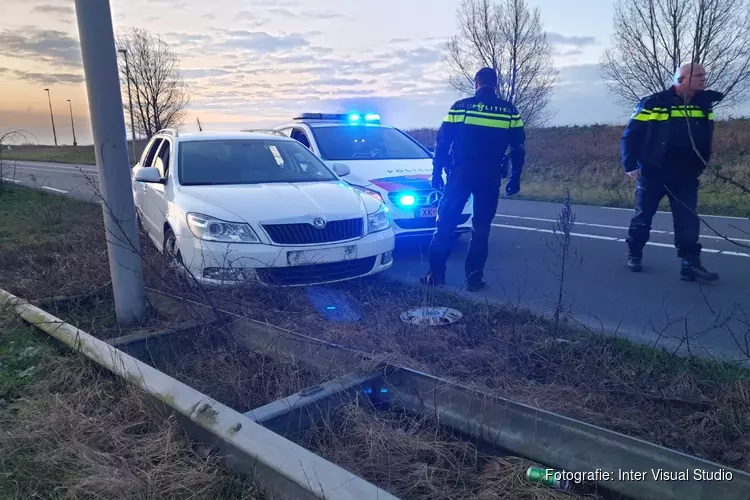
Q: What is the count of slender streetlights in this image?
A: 3